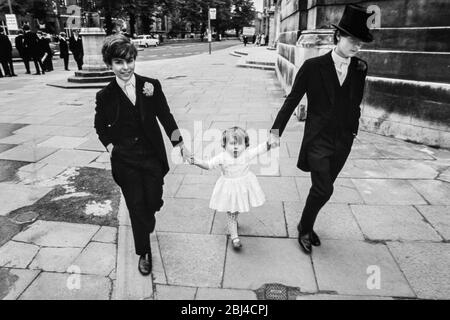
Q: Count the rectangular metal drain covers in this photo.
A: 1